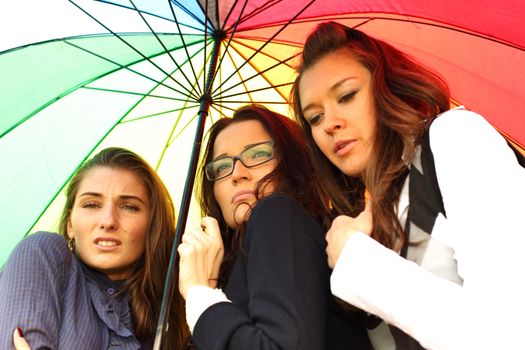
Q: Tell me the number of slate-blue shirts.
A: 1